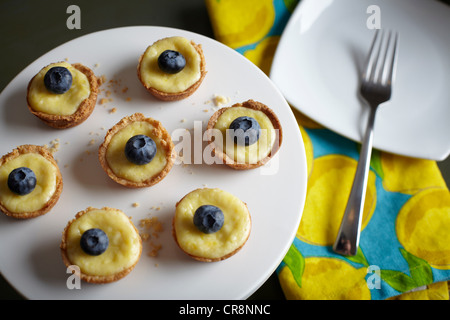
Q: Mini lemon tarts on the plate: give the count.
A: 7